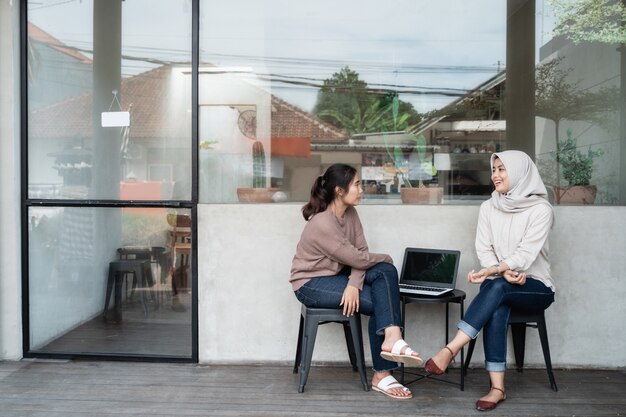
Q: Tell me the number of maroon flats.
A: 2